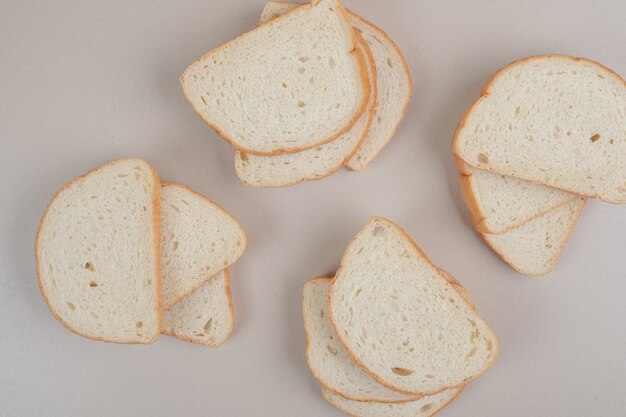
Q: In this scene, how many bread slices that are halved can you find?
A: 0